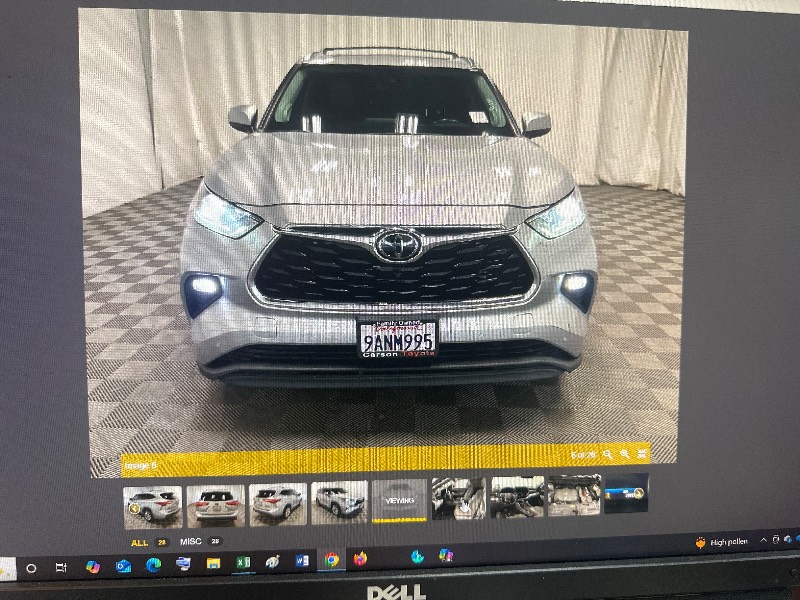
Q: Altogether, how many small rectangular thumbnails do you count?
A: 9